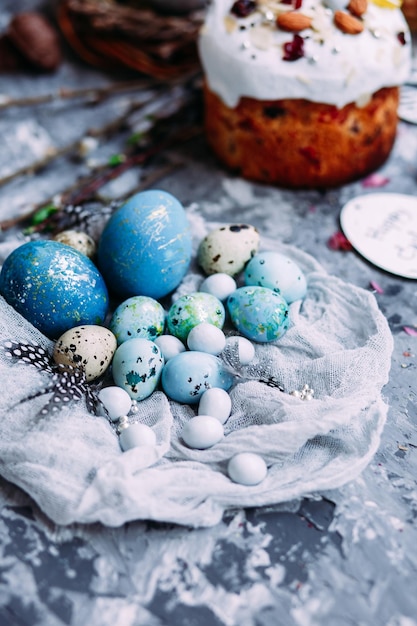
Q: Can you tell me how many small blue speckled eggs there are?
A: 6